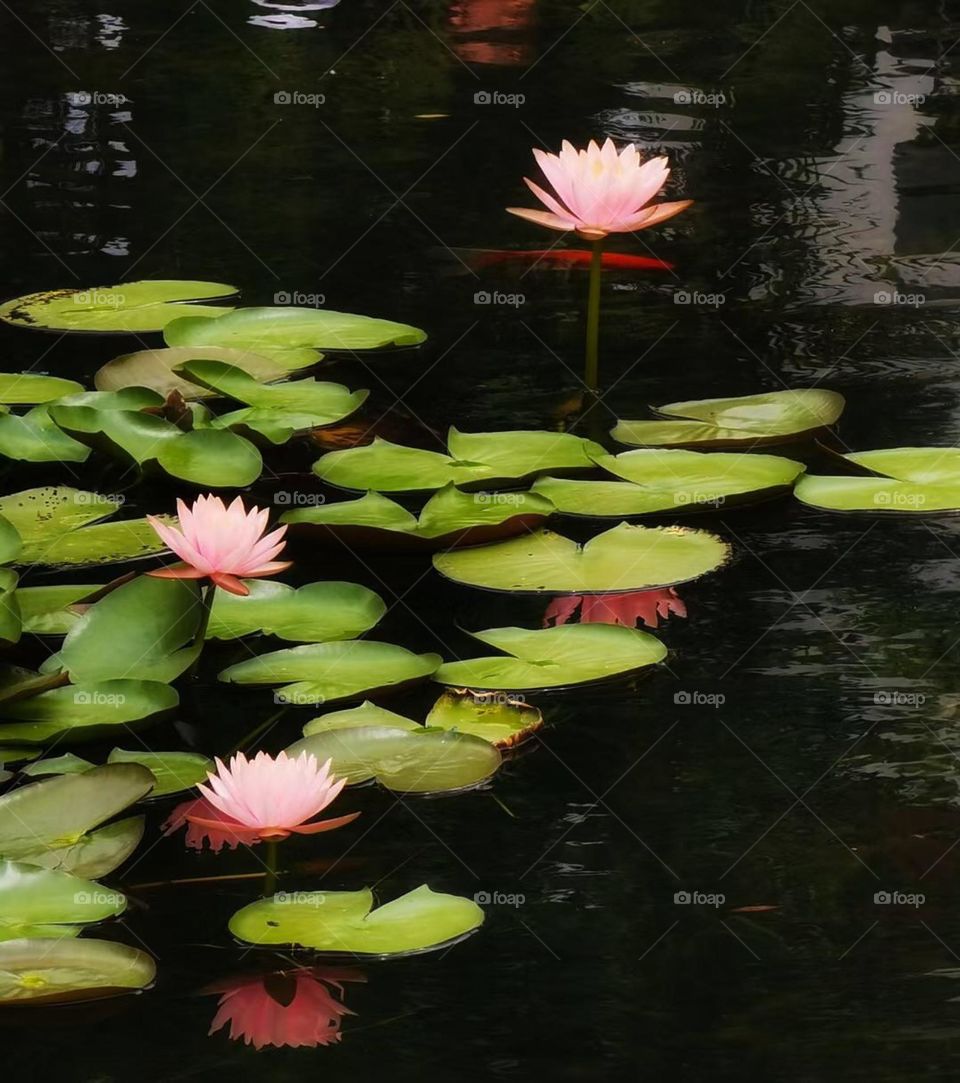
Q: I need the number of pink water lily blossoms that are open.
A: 3